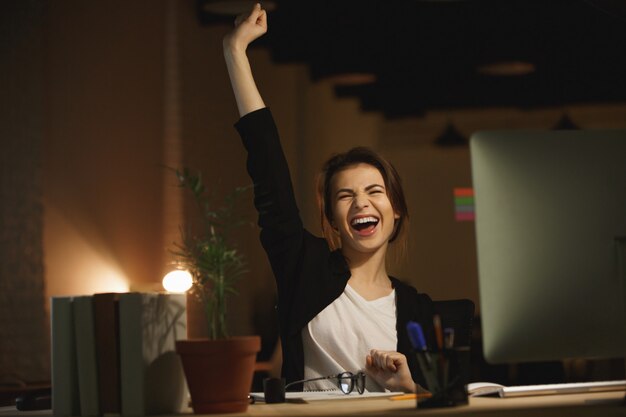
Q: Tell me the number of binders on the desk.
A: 4